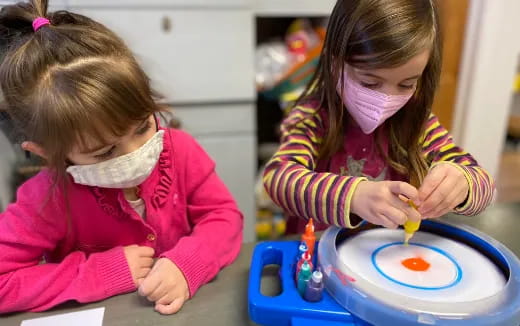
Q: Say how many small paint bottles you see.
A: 6